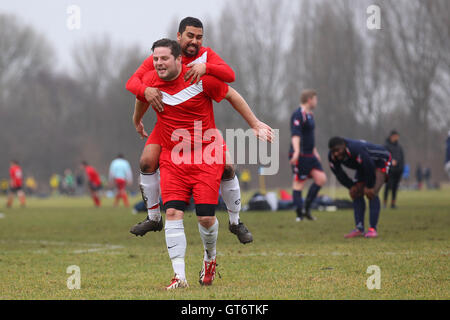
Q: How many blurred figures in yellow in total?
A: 4